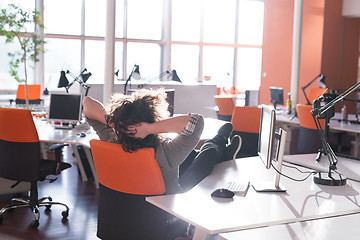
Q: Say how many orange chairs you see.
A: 7